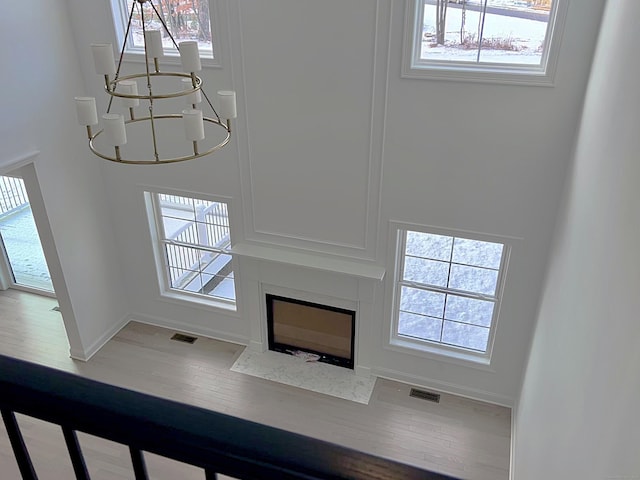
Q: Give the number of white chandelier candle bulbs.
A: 9